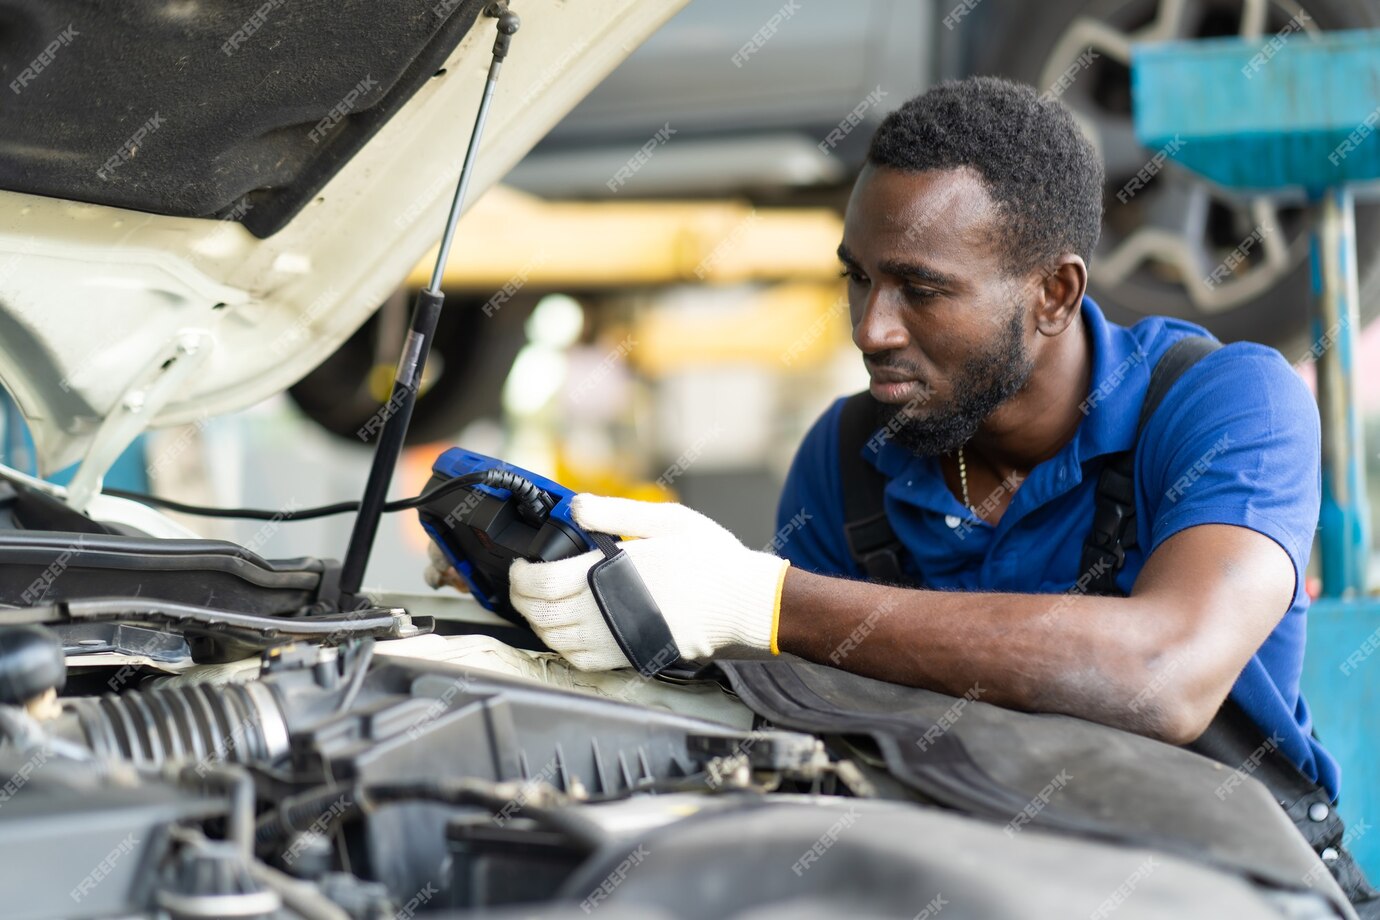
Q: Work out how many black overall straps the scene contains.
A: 2